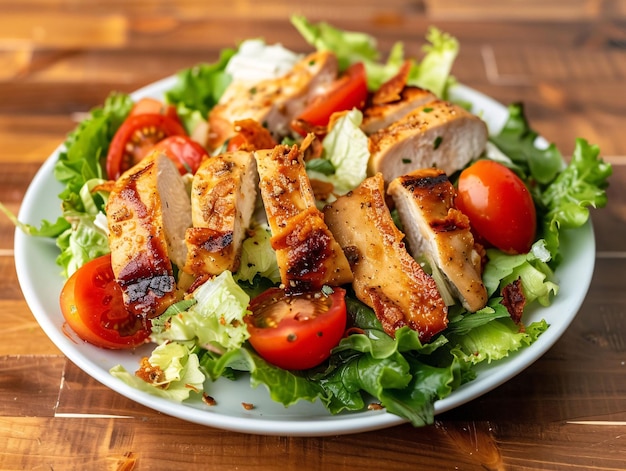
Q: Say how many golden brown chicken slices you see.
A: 8